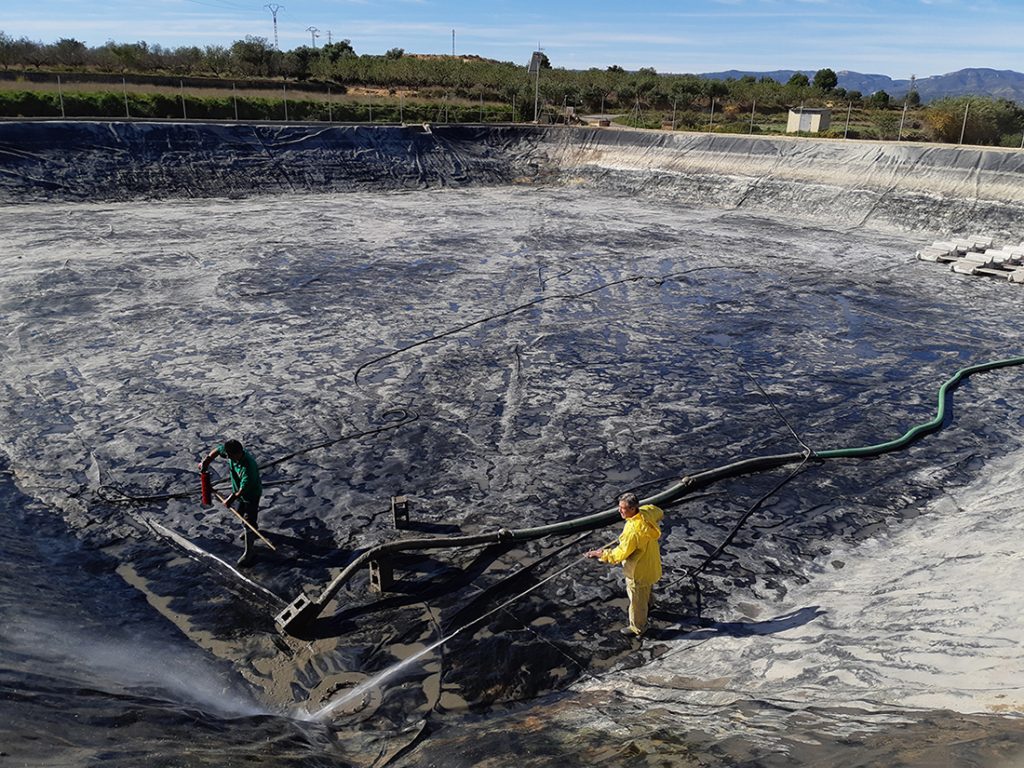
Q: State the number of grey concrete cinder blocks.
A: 3